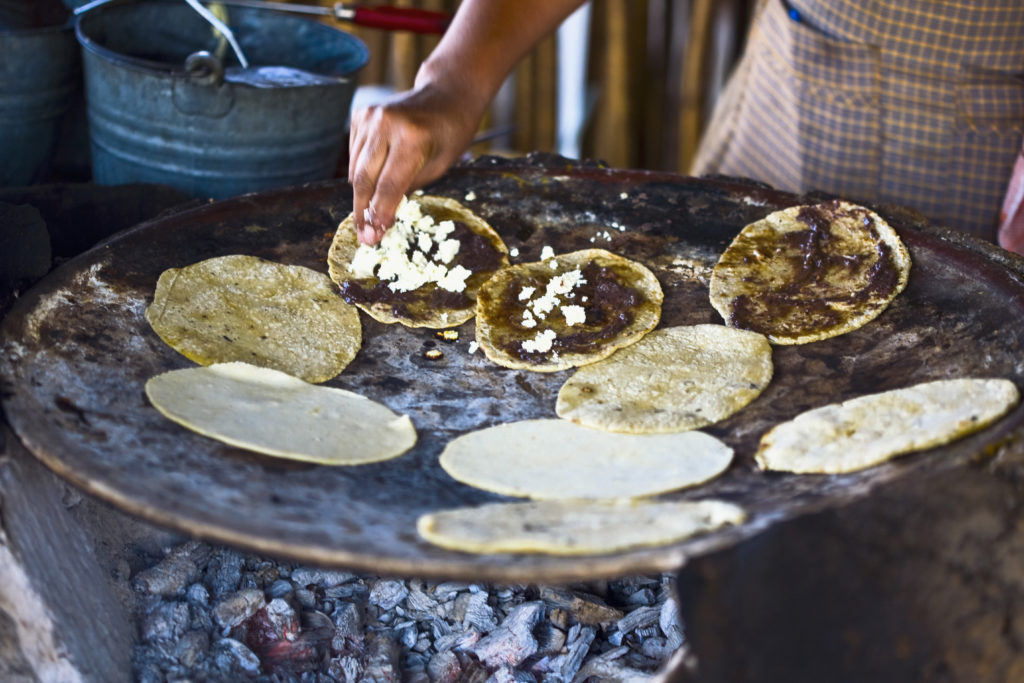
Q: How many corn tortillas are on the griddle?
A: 9